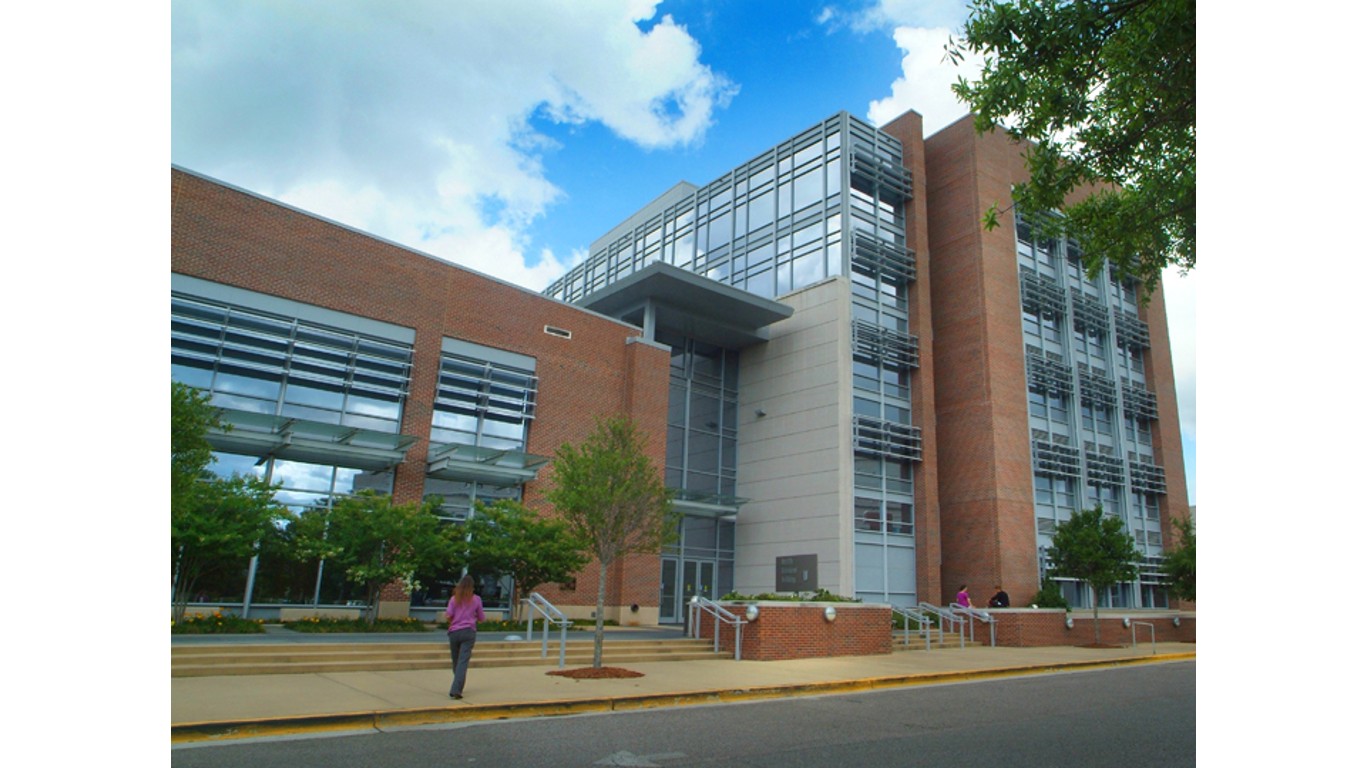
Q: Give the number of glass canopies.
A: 3